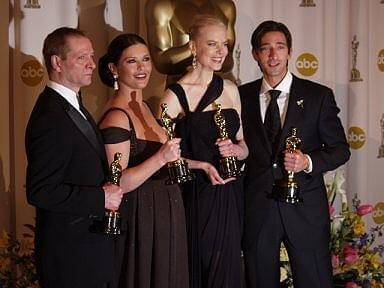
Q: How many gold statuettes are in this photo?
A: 4